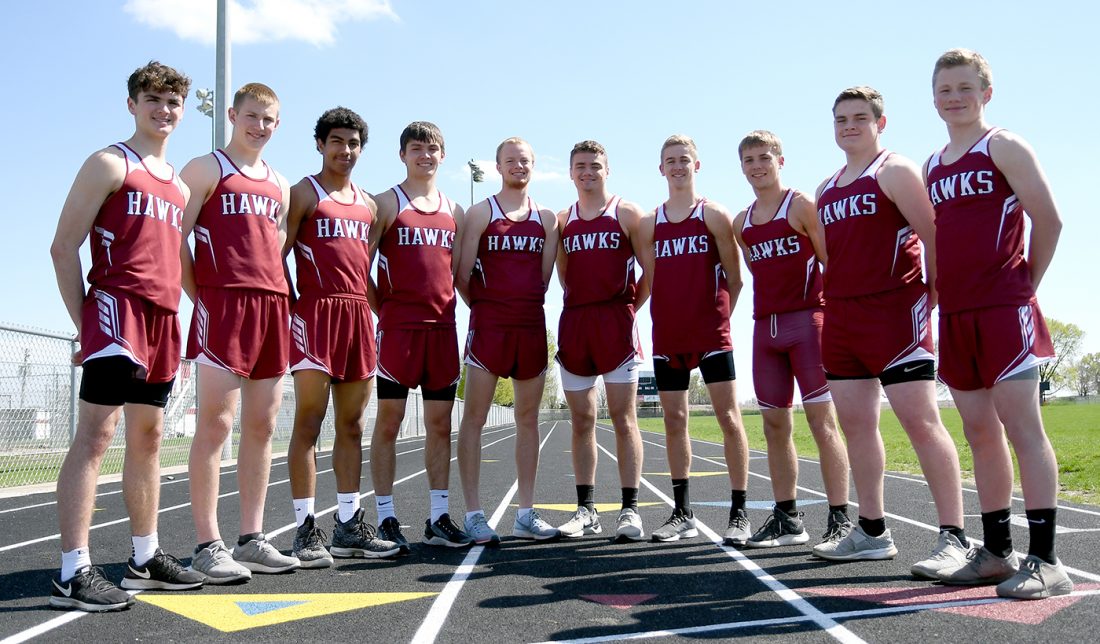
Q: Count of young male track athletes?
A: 10